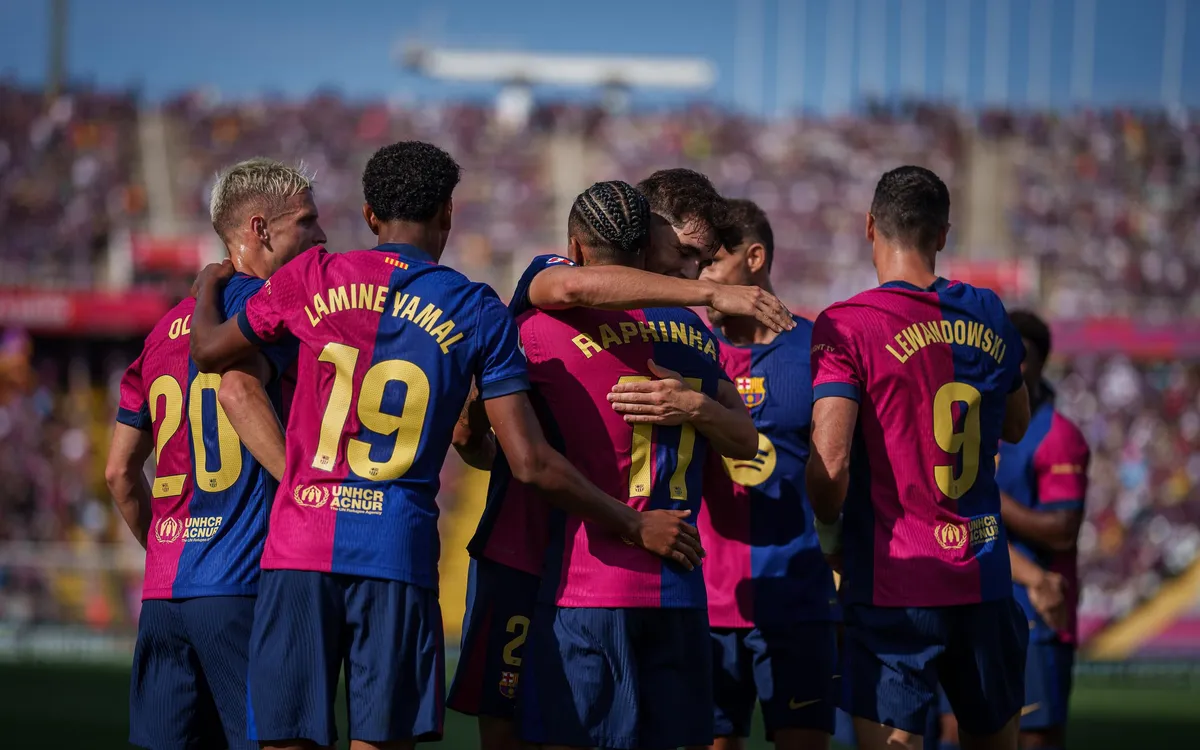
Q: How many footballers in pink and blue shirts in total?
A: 7